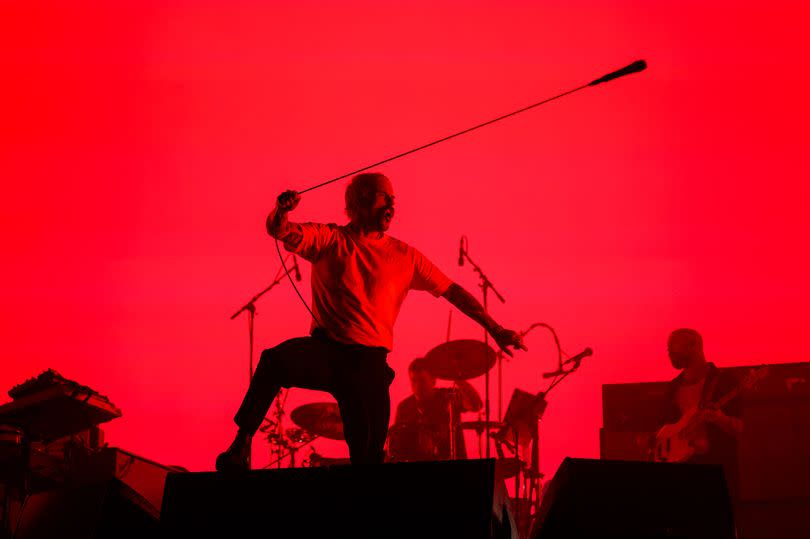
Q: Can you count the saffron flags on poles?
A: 0